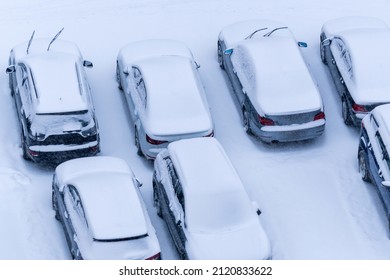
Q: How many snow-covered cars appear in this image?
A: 7